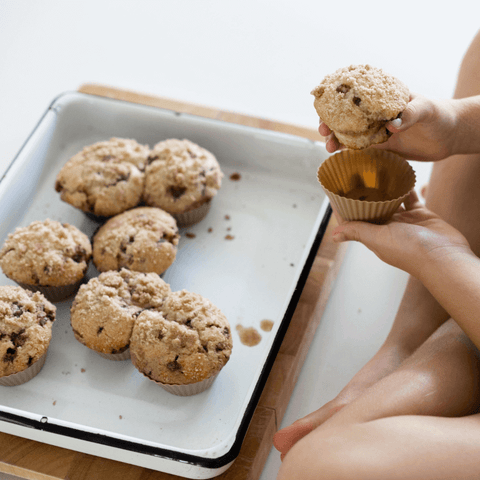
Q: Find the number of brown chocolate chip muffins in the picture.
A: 8